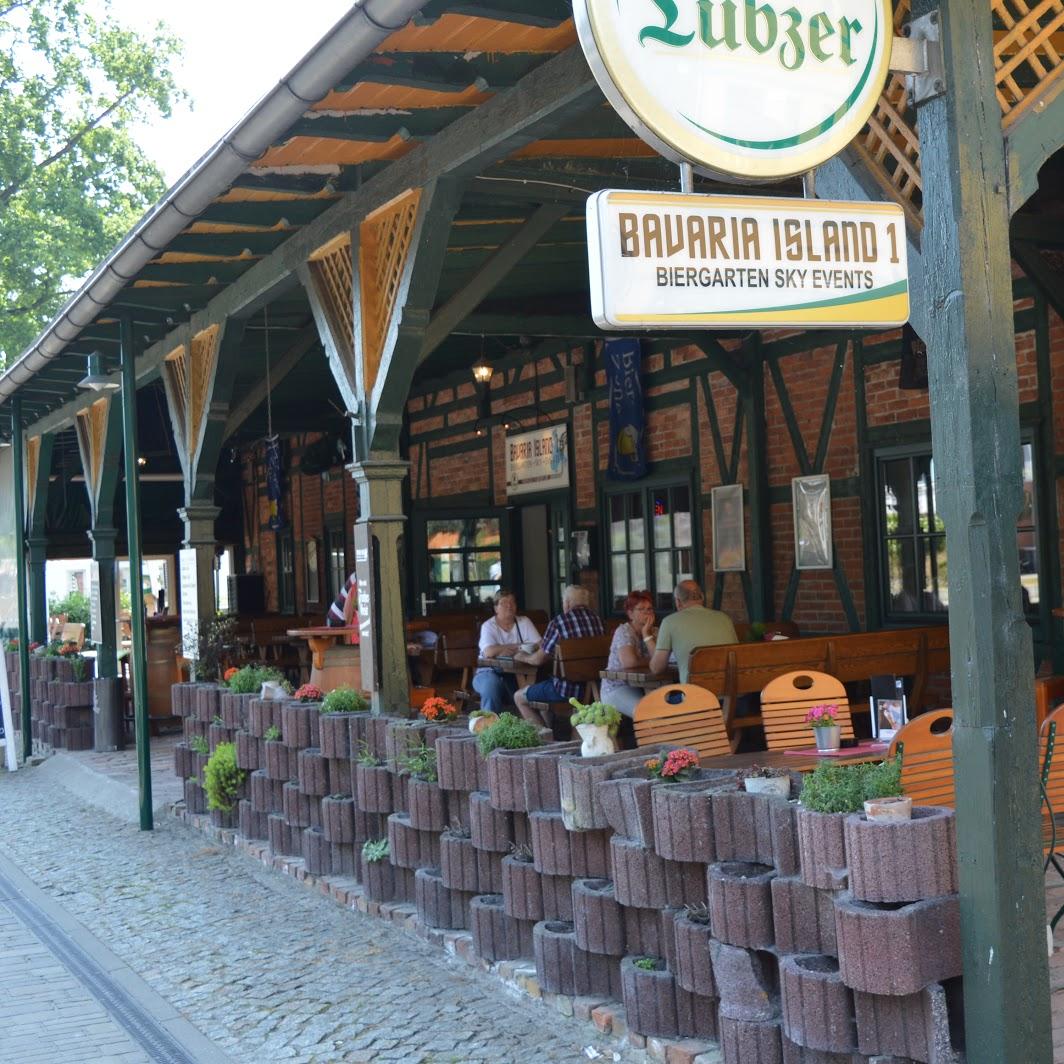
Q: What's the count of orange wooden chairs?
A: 4